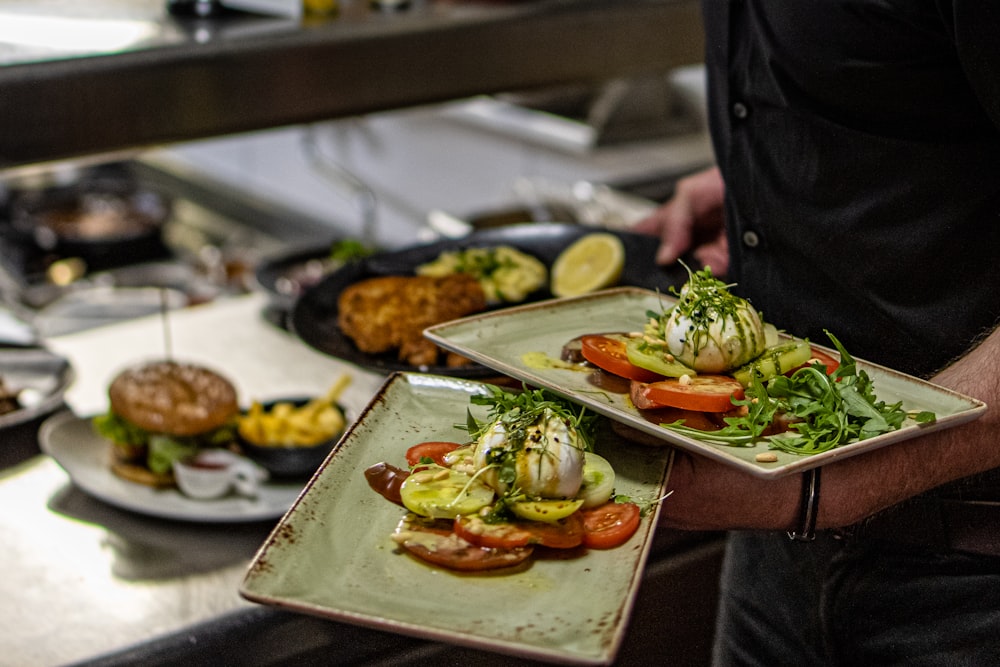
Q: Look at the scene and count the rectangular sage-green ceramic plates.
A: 2